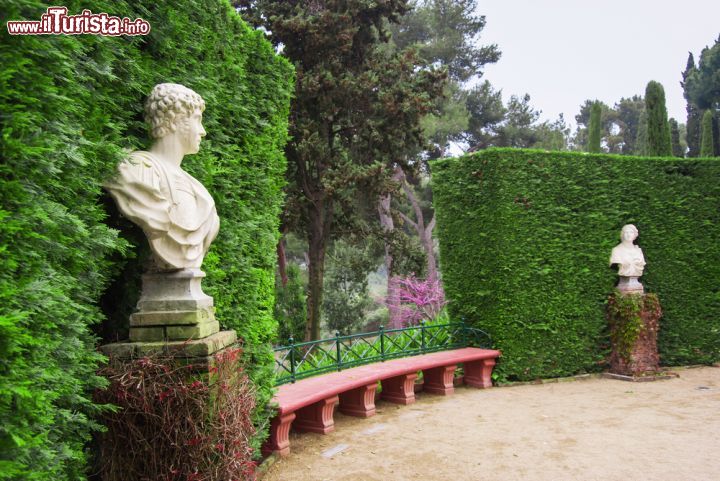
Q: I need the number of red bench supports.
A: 6